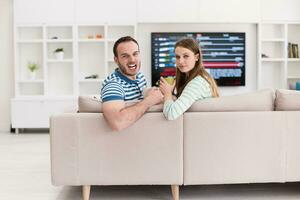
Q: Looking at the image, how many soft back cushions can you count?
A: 3